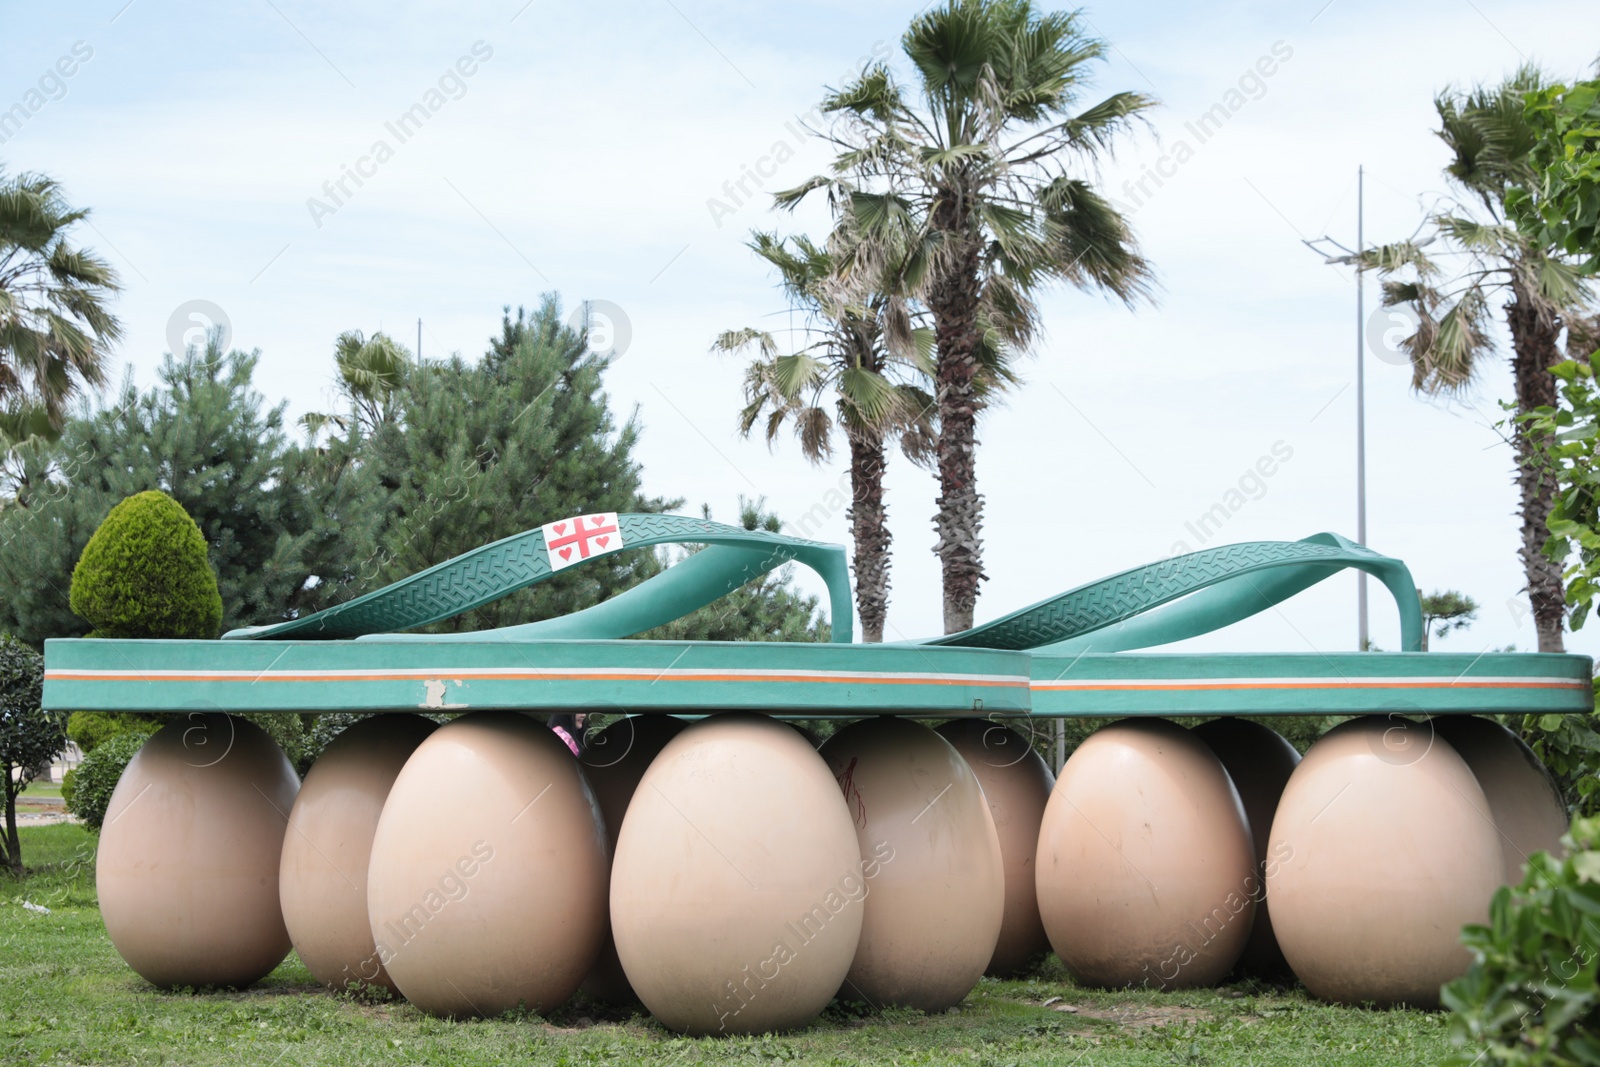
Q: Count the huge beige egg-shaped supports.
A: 11